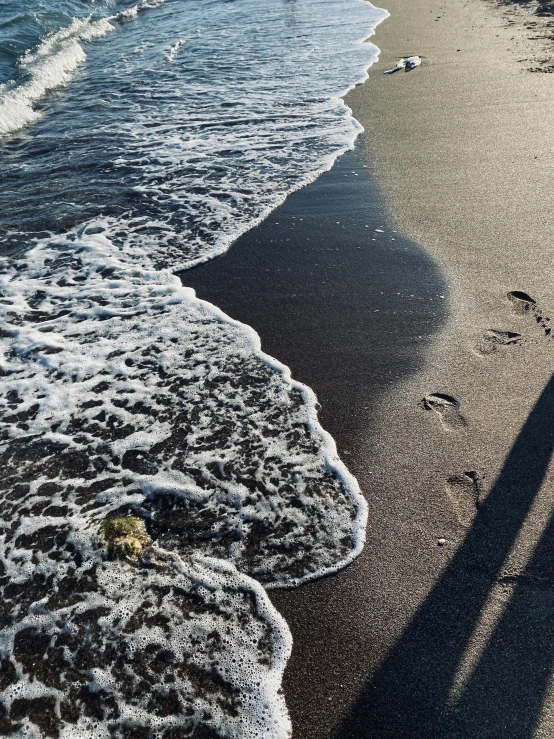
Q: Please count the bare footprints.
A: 4